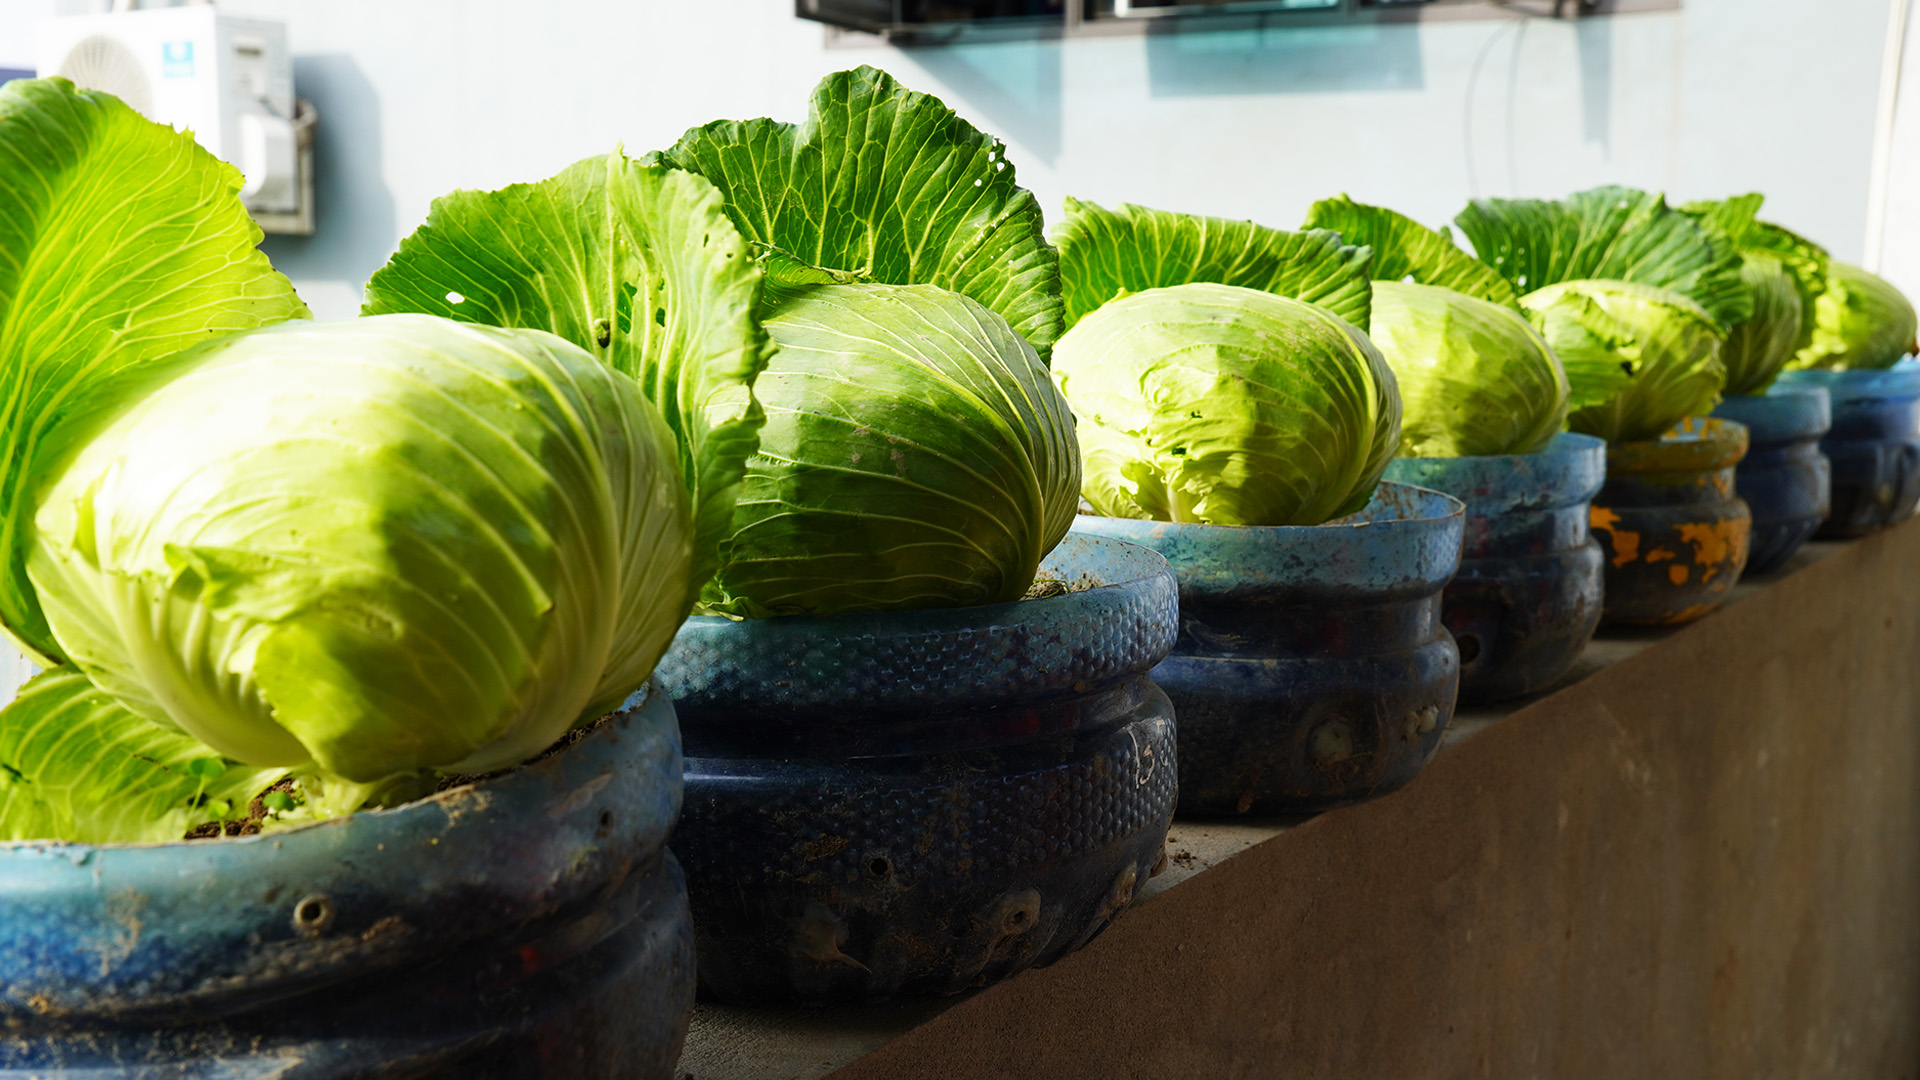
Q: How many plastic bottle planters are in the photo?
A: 7